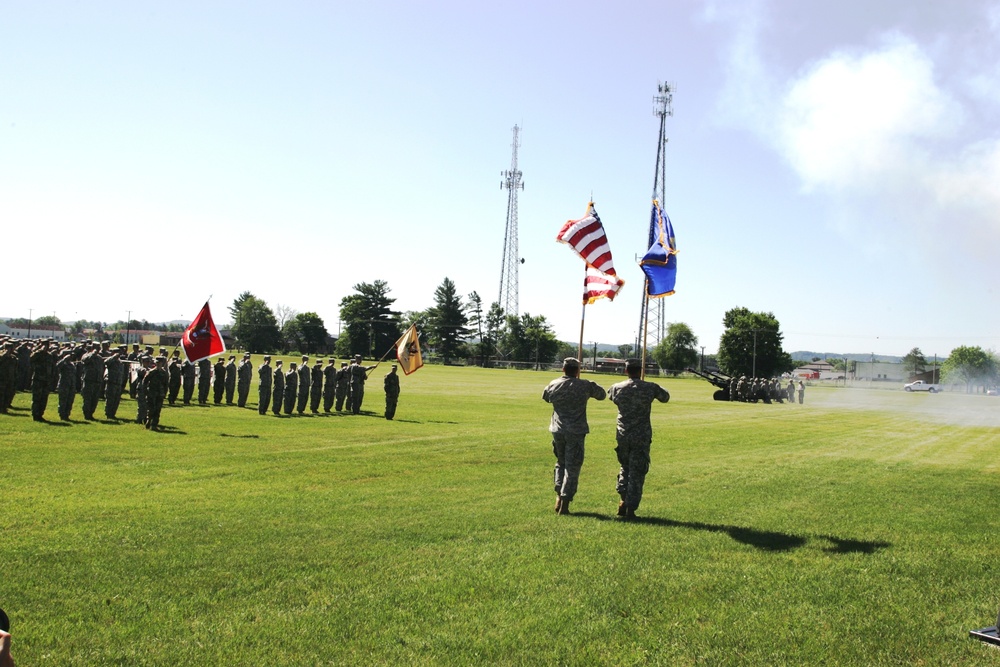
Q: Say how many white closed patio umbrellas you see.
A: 0